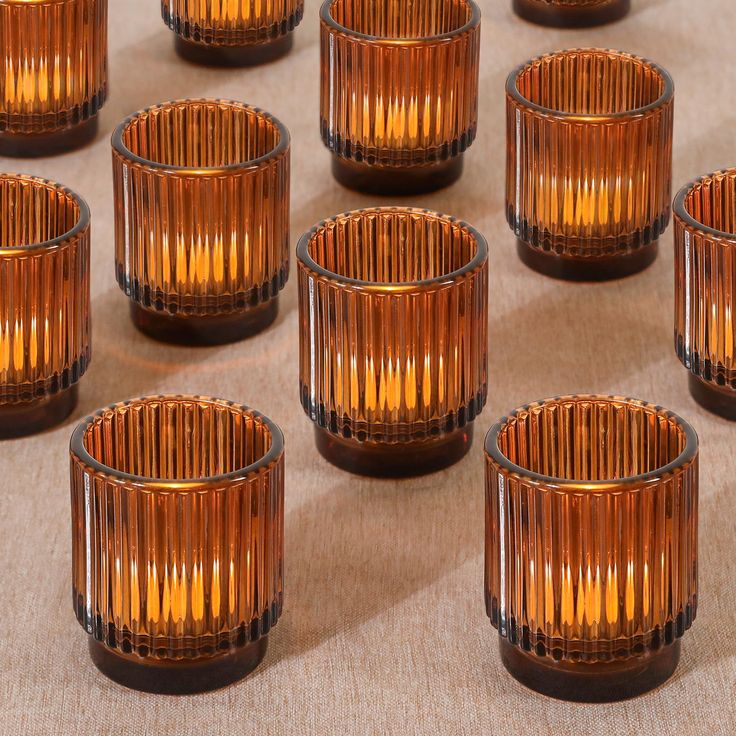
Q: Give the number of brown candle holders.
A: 11